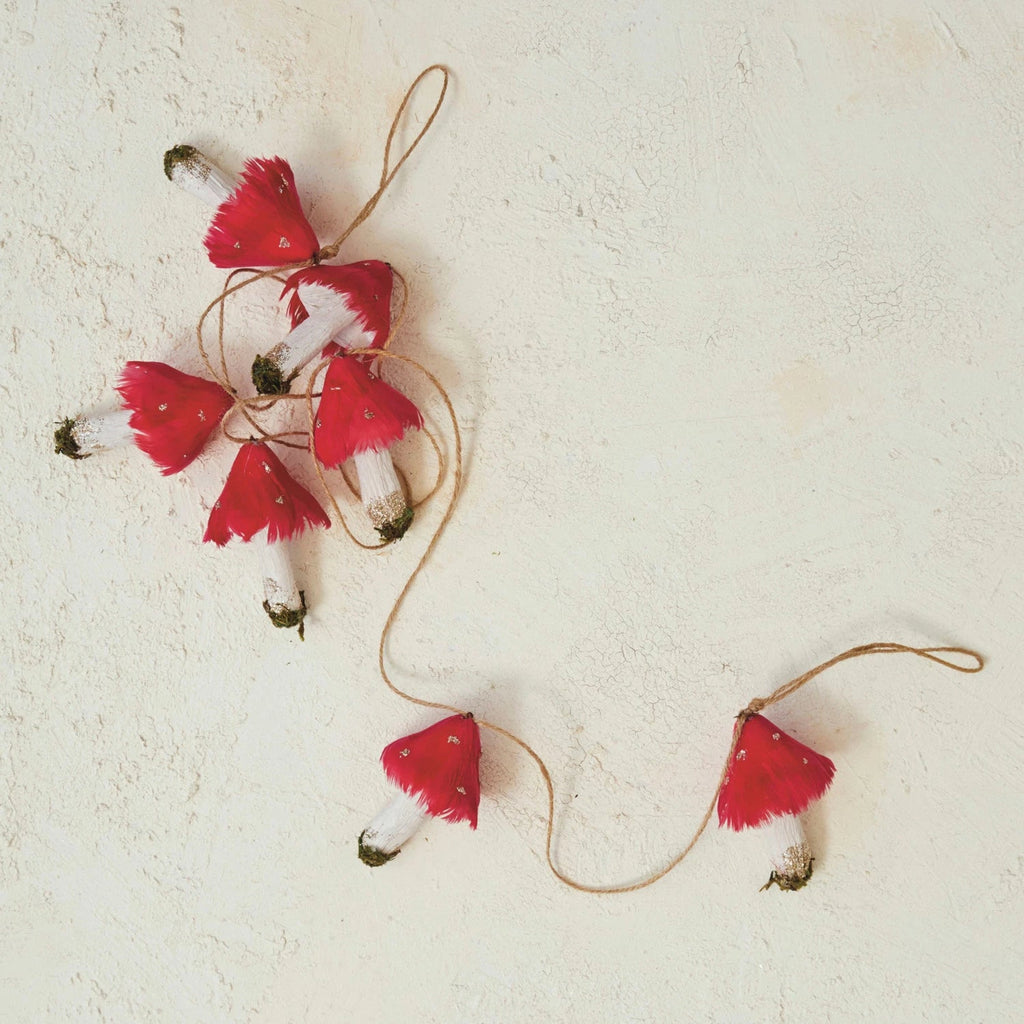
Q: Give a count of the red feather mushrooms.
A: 7